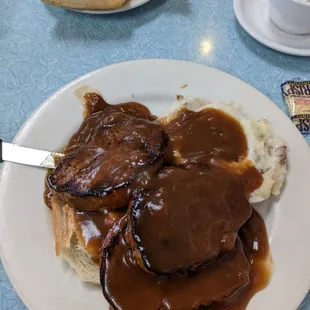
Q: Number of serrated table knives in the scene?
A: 1